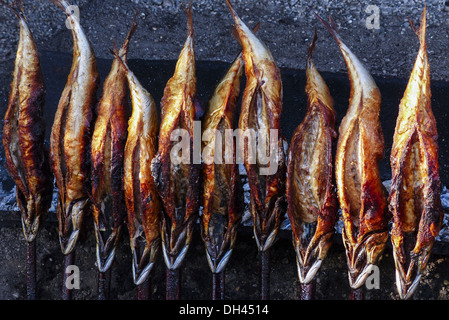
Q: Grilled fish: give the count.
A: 10